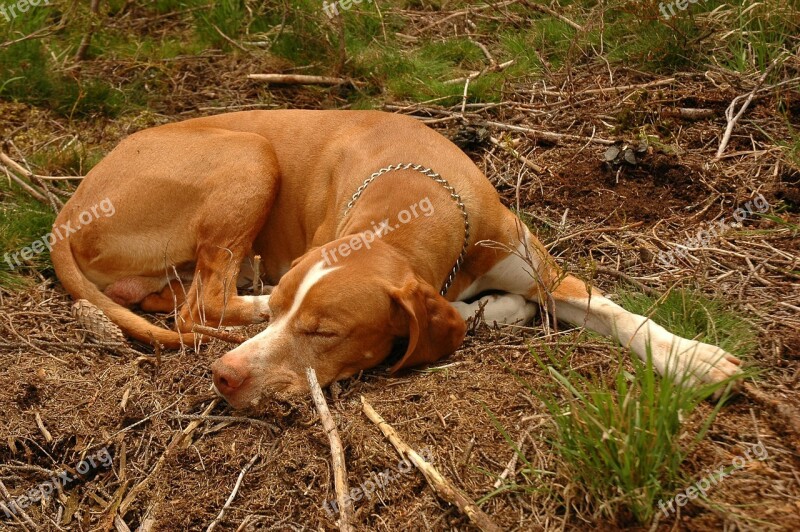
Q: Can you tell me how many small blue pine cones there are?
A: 0